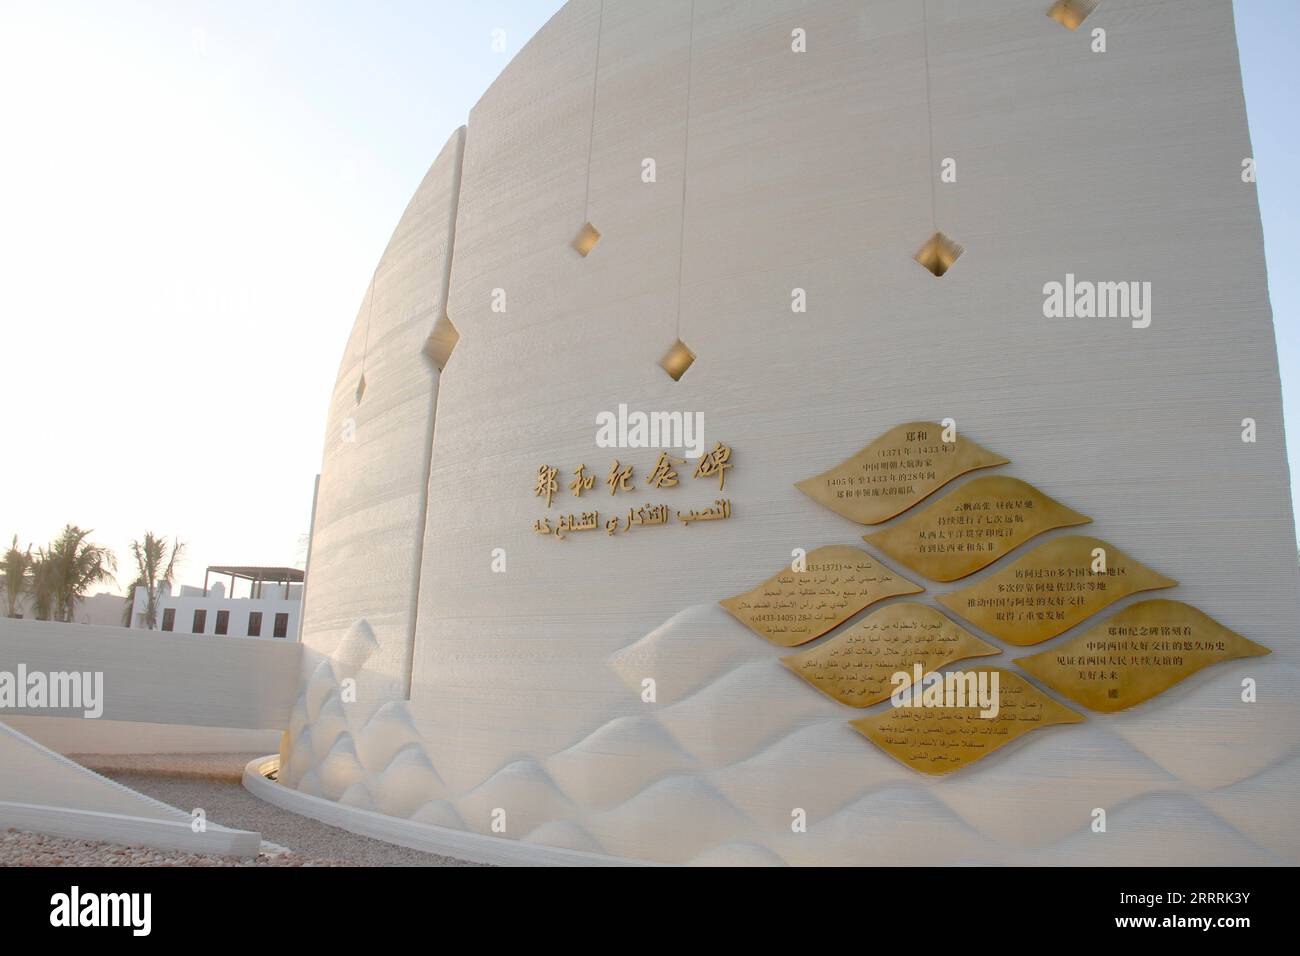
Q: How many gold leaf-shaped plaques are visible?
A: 7